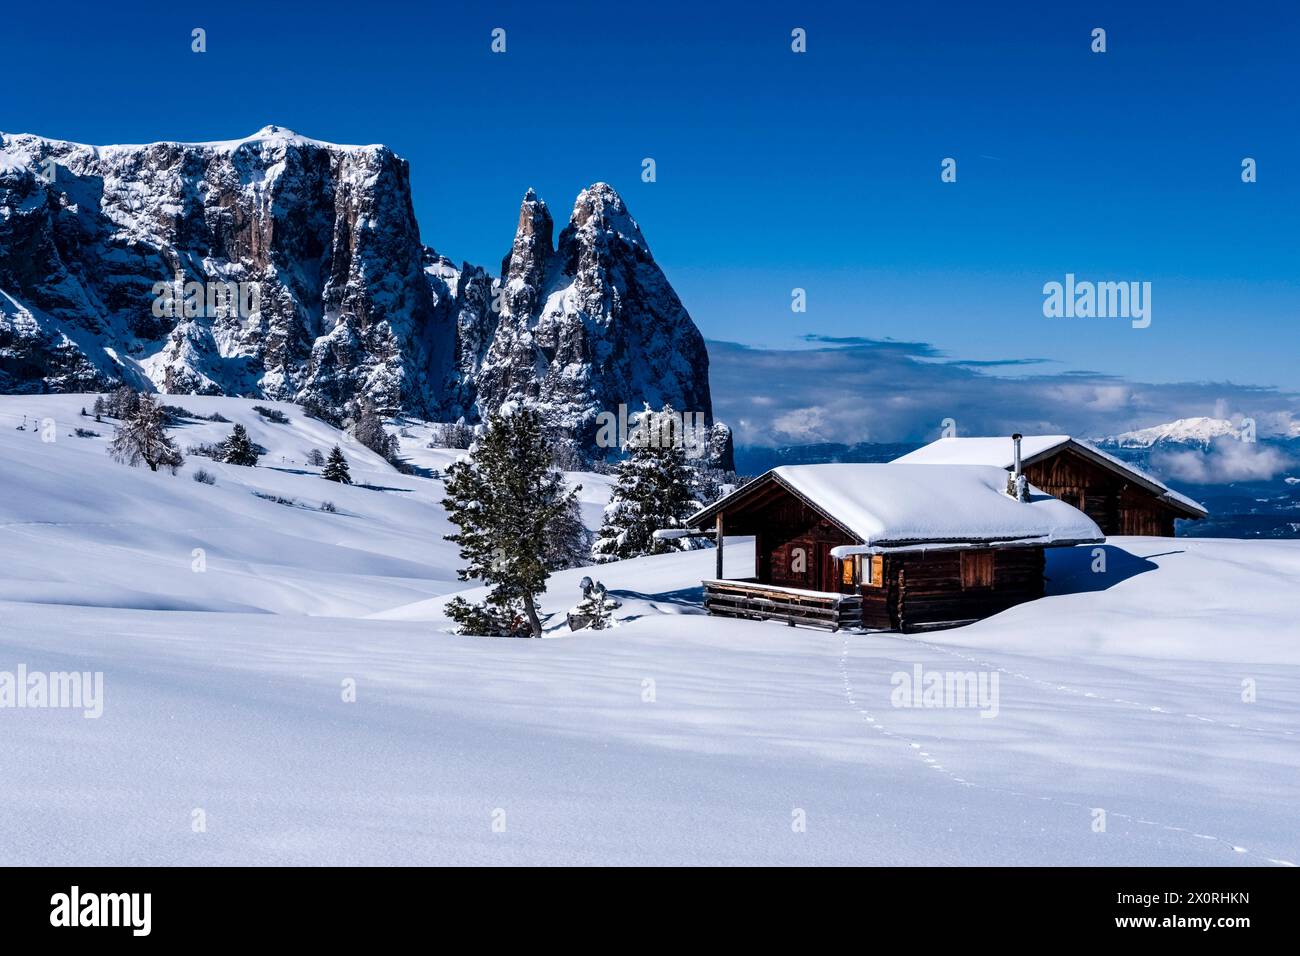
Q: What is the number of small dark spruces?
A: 2